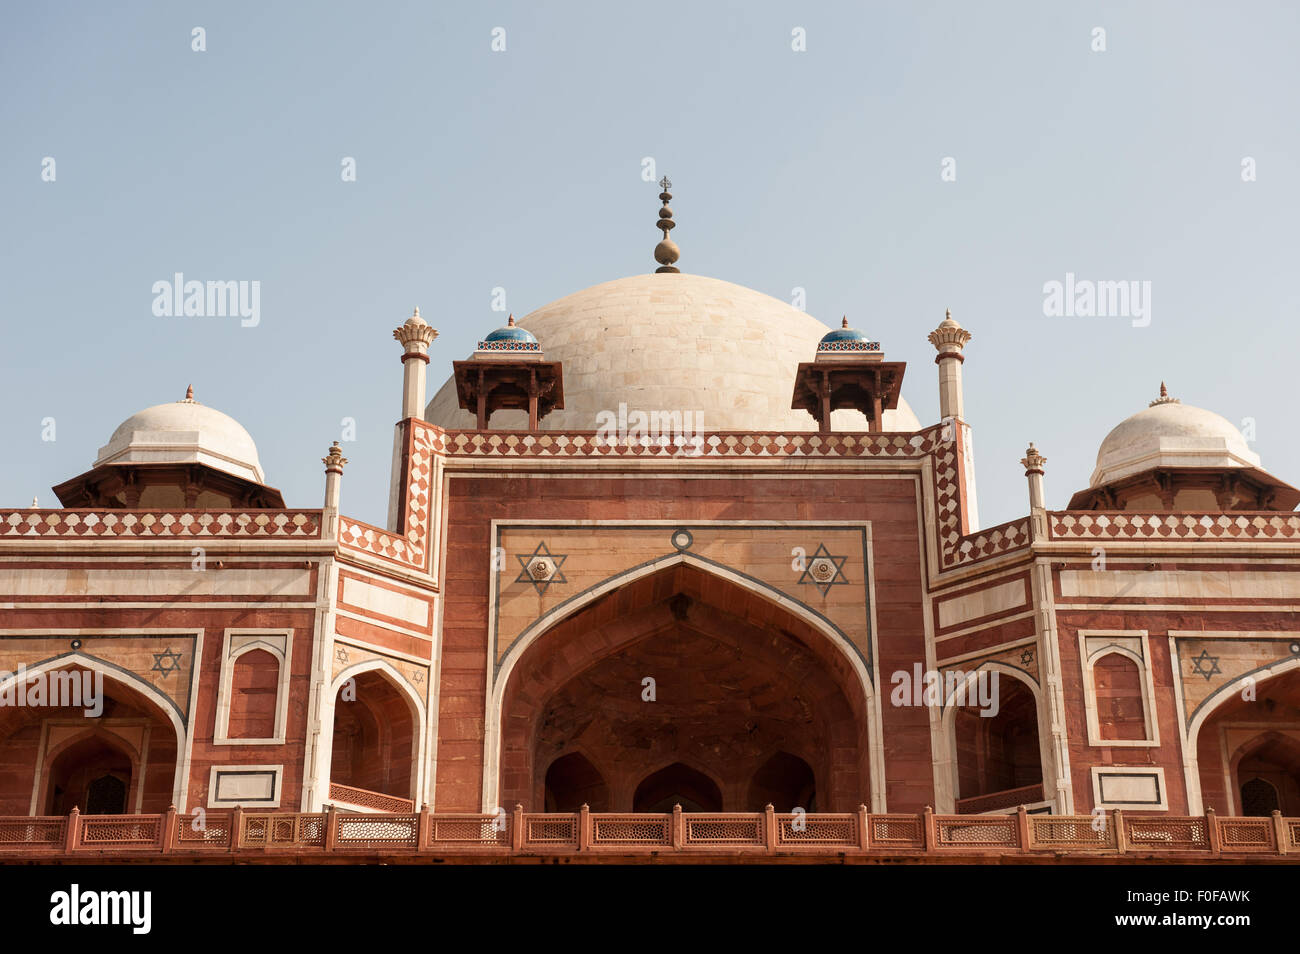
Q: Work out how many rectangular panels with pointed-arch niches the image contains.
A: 2